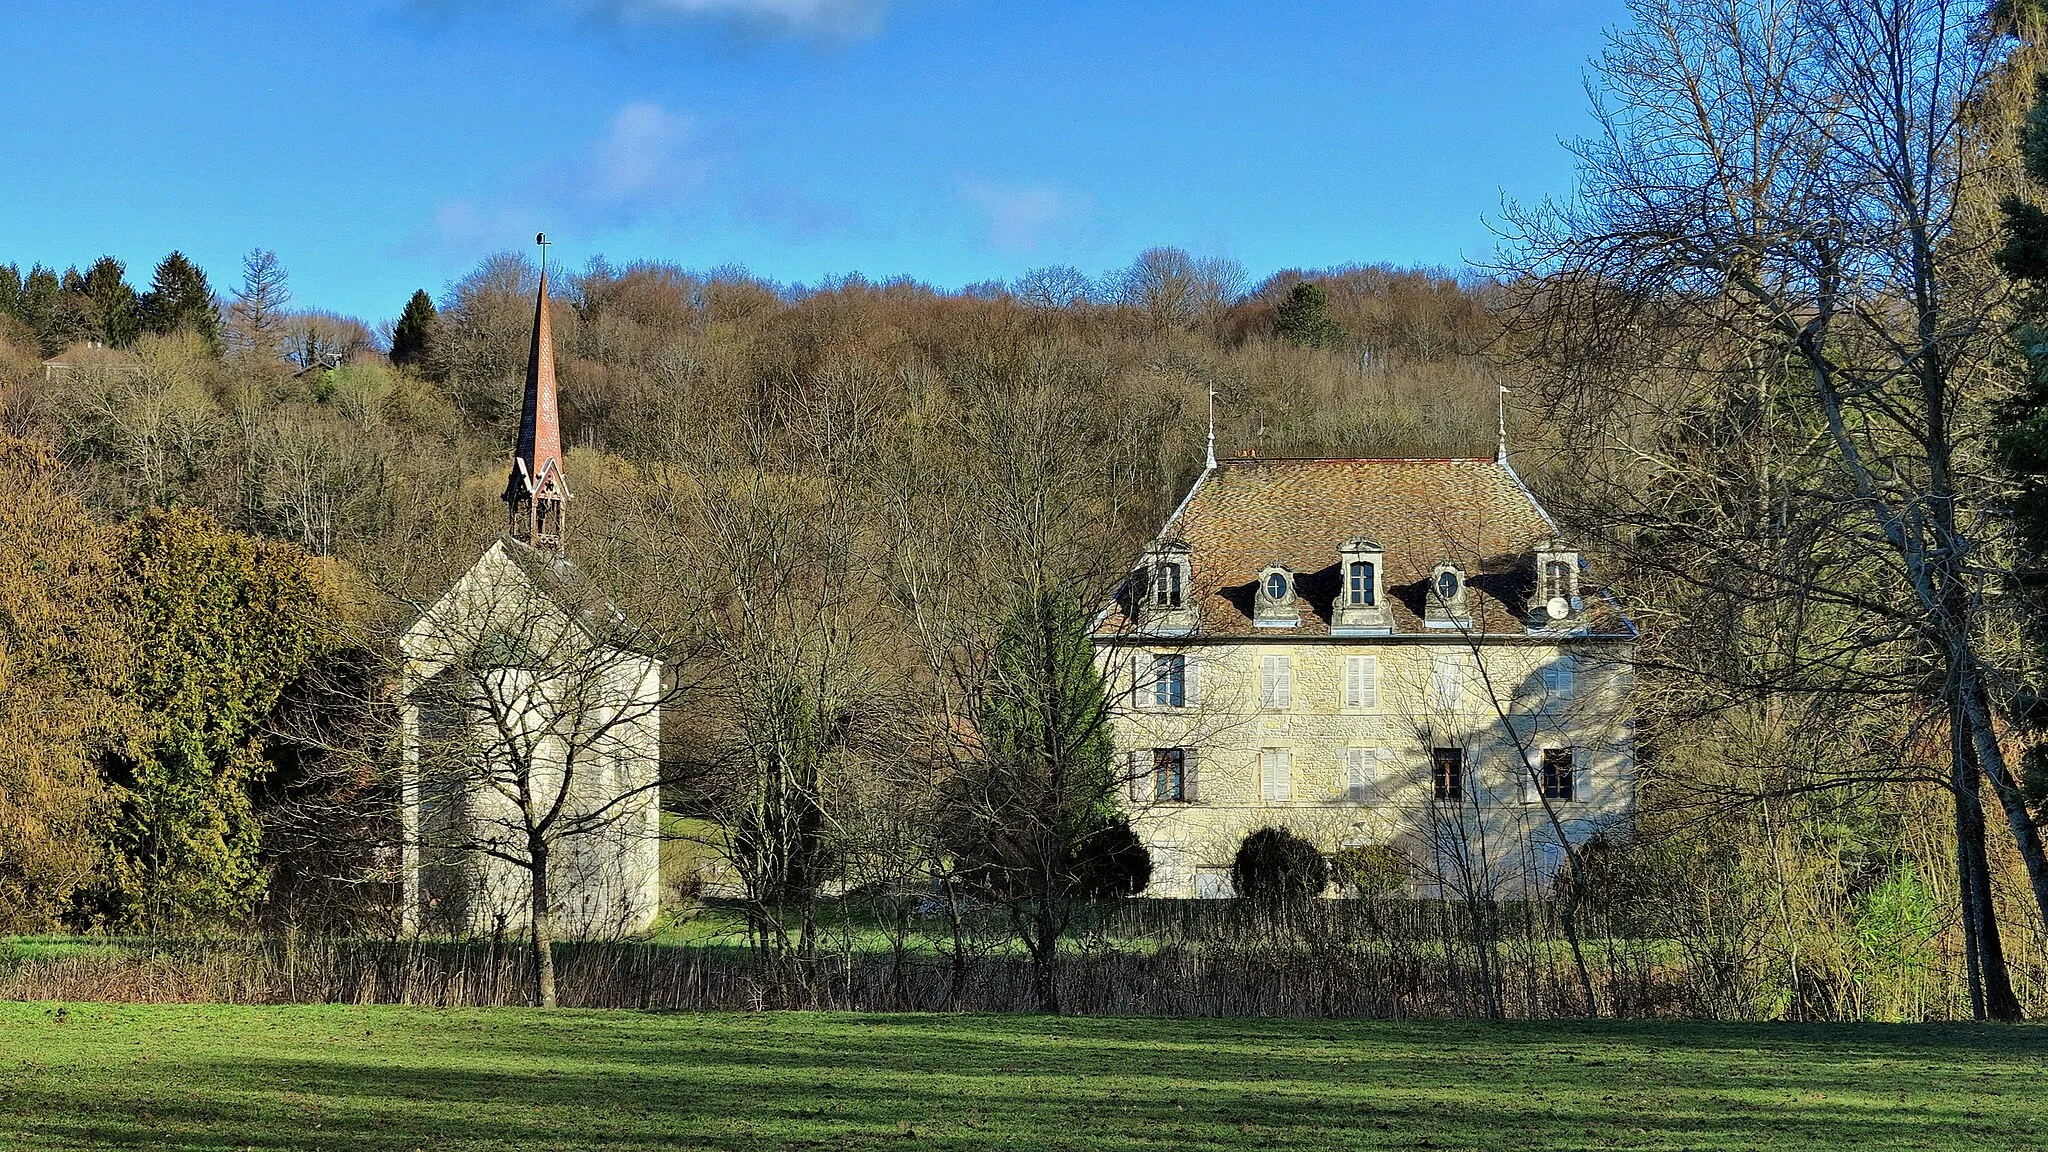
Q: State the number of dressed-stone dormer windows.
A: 5